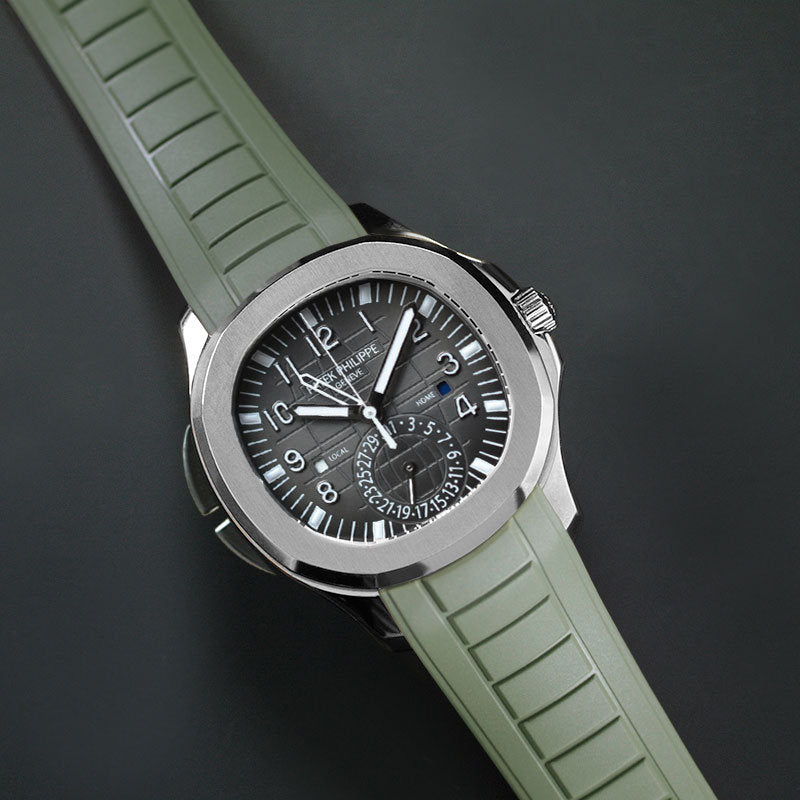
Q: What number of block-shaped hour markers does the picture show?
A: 11